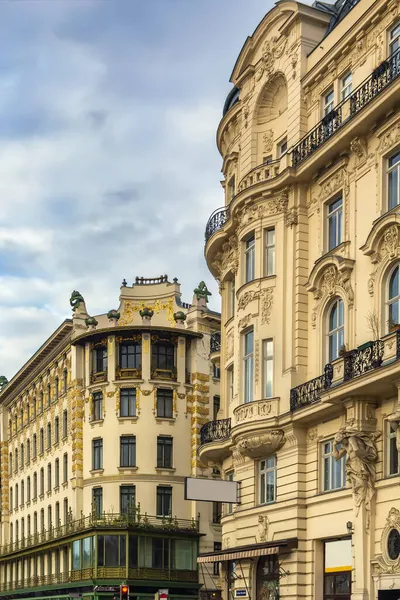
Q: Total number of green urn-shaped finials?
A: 4